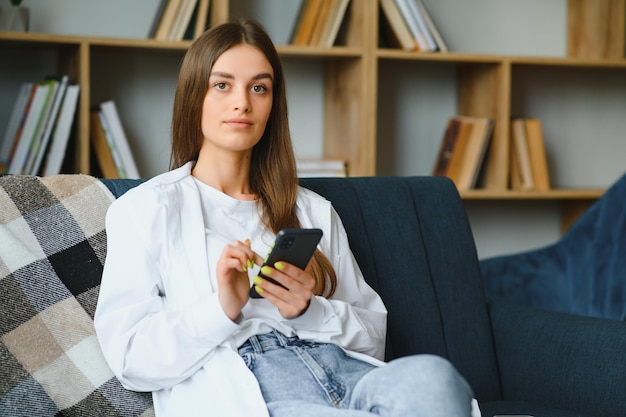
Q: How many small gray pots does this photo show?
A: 1